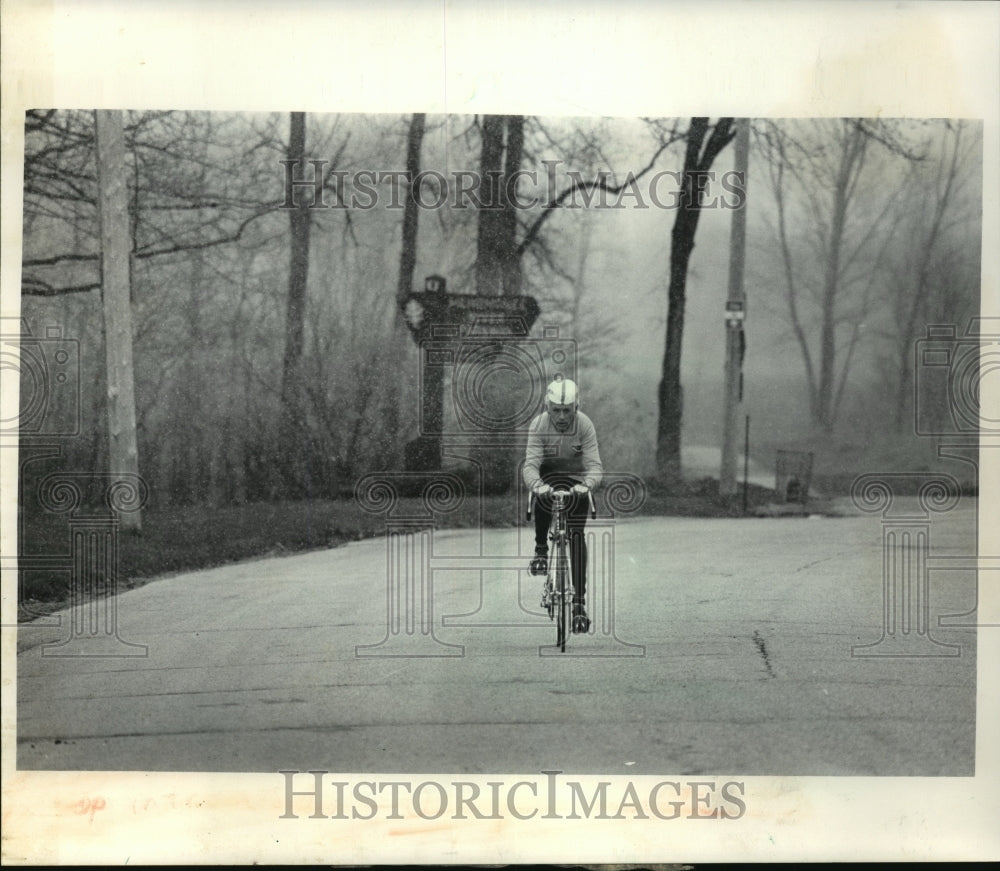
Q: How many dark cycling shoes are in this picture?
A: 2